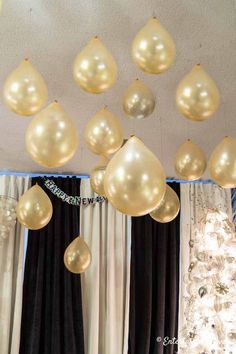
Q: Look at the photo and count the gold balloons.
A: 14